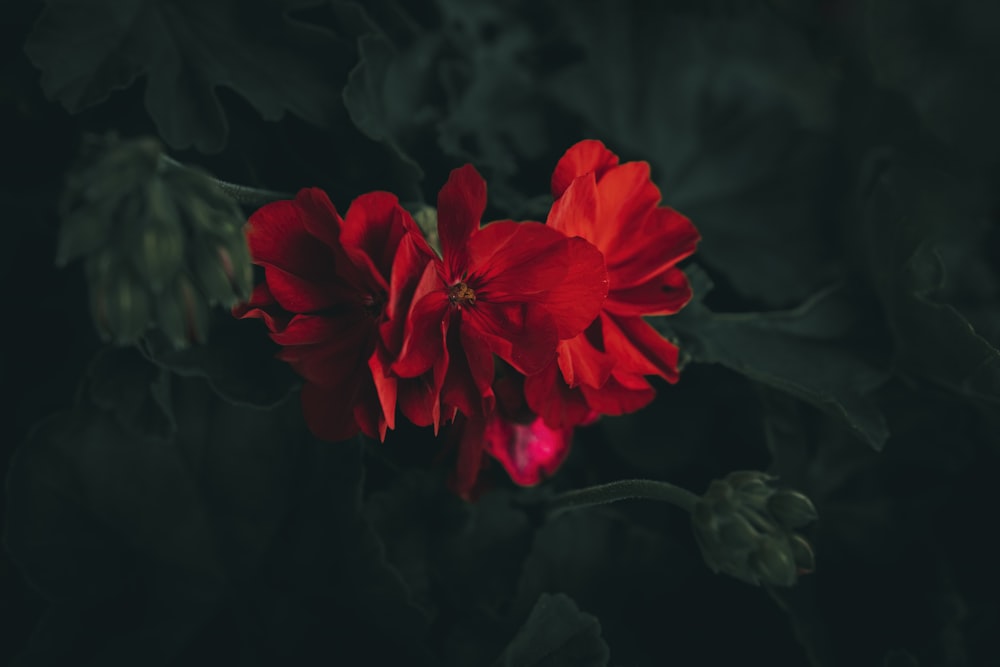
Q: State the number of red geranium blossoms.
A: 3